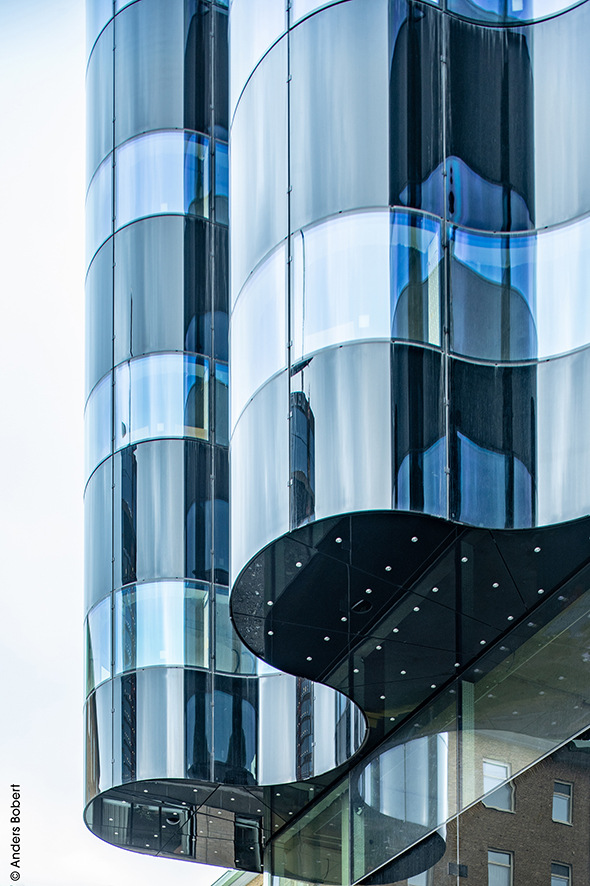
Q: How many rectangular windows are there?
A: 4